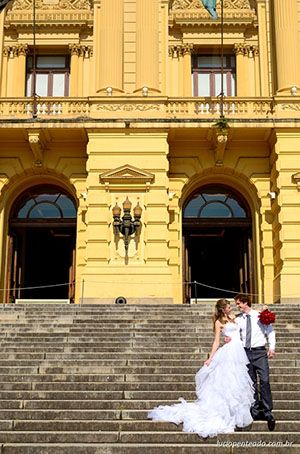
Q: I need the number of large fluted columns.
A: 3